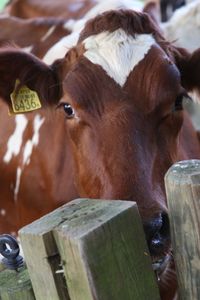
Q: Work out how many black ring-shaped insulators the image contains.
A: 1